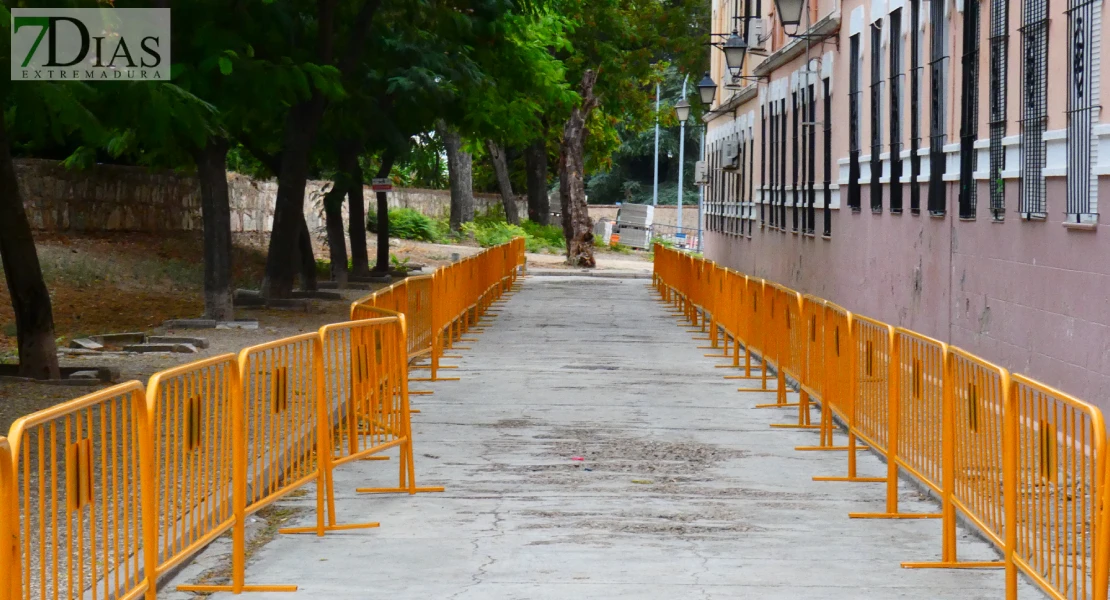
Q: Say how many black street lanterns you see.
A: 4